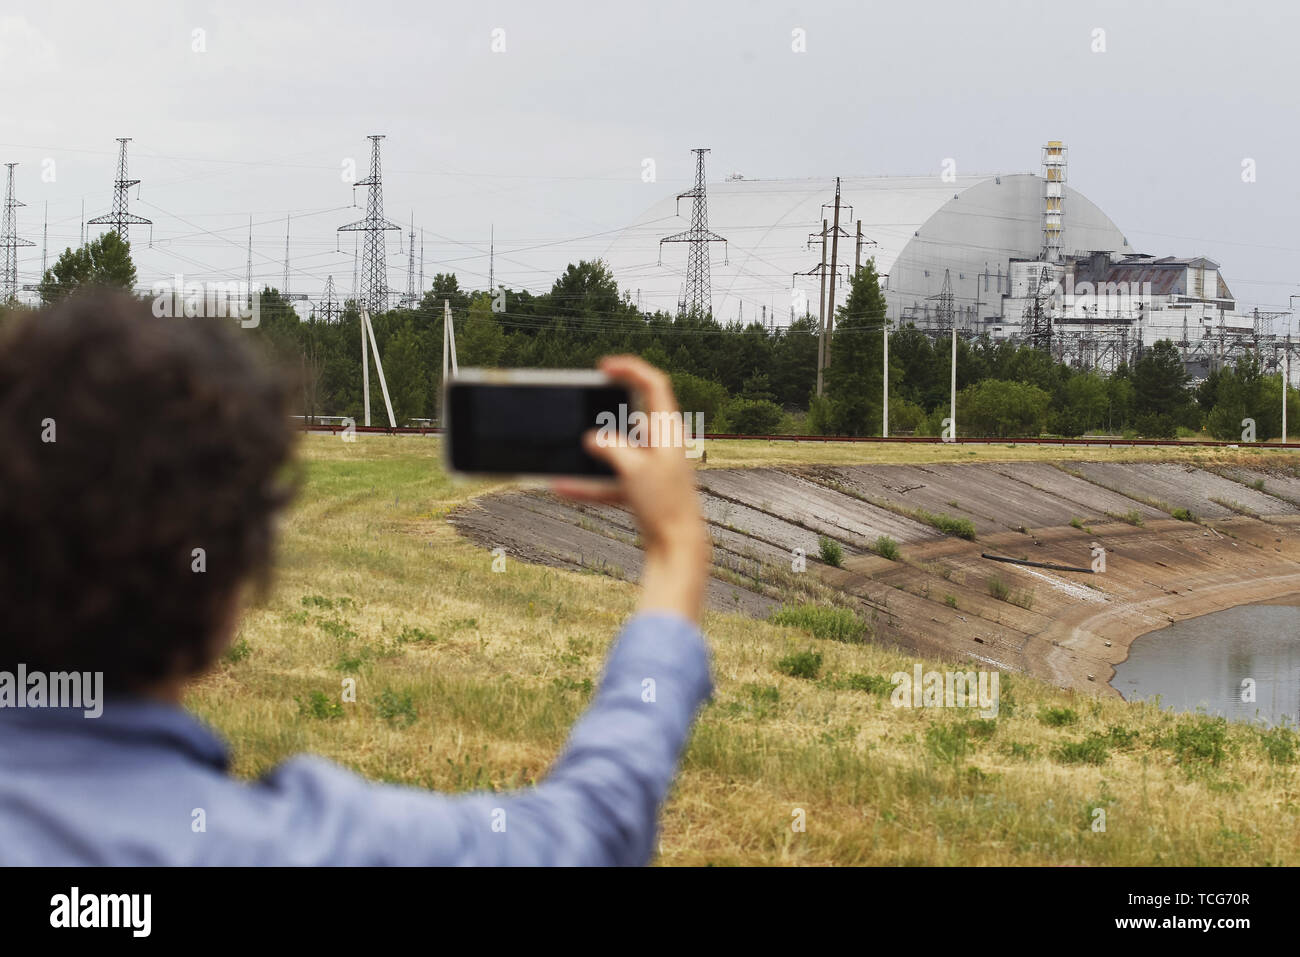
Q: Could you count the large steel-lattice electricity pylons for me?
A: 4